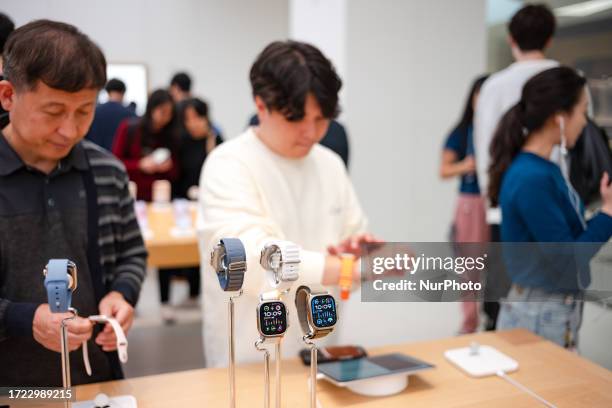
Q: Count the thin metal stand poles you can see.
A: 5